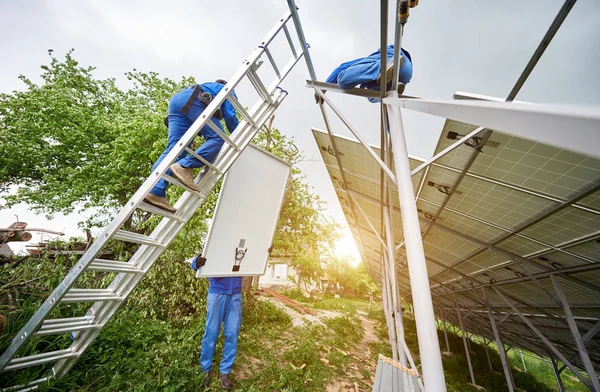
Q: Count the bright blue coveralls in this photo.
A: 3